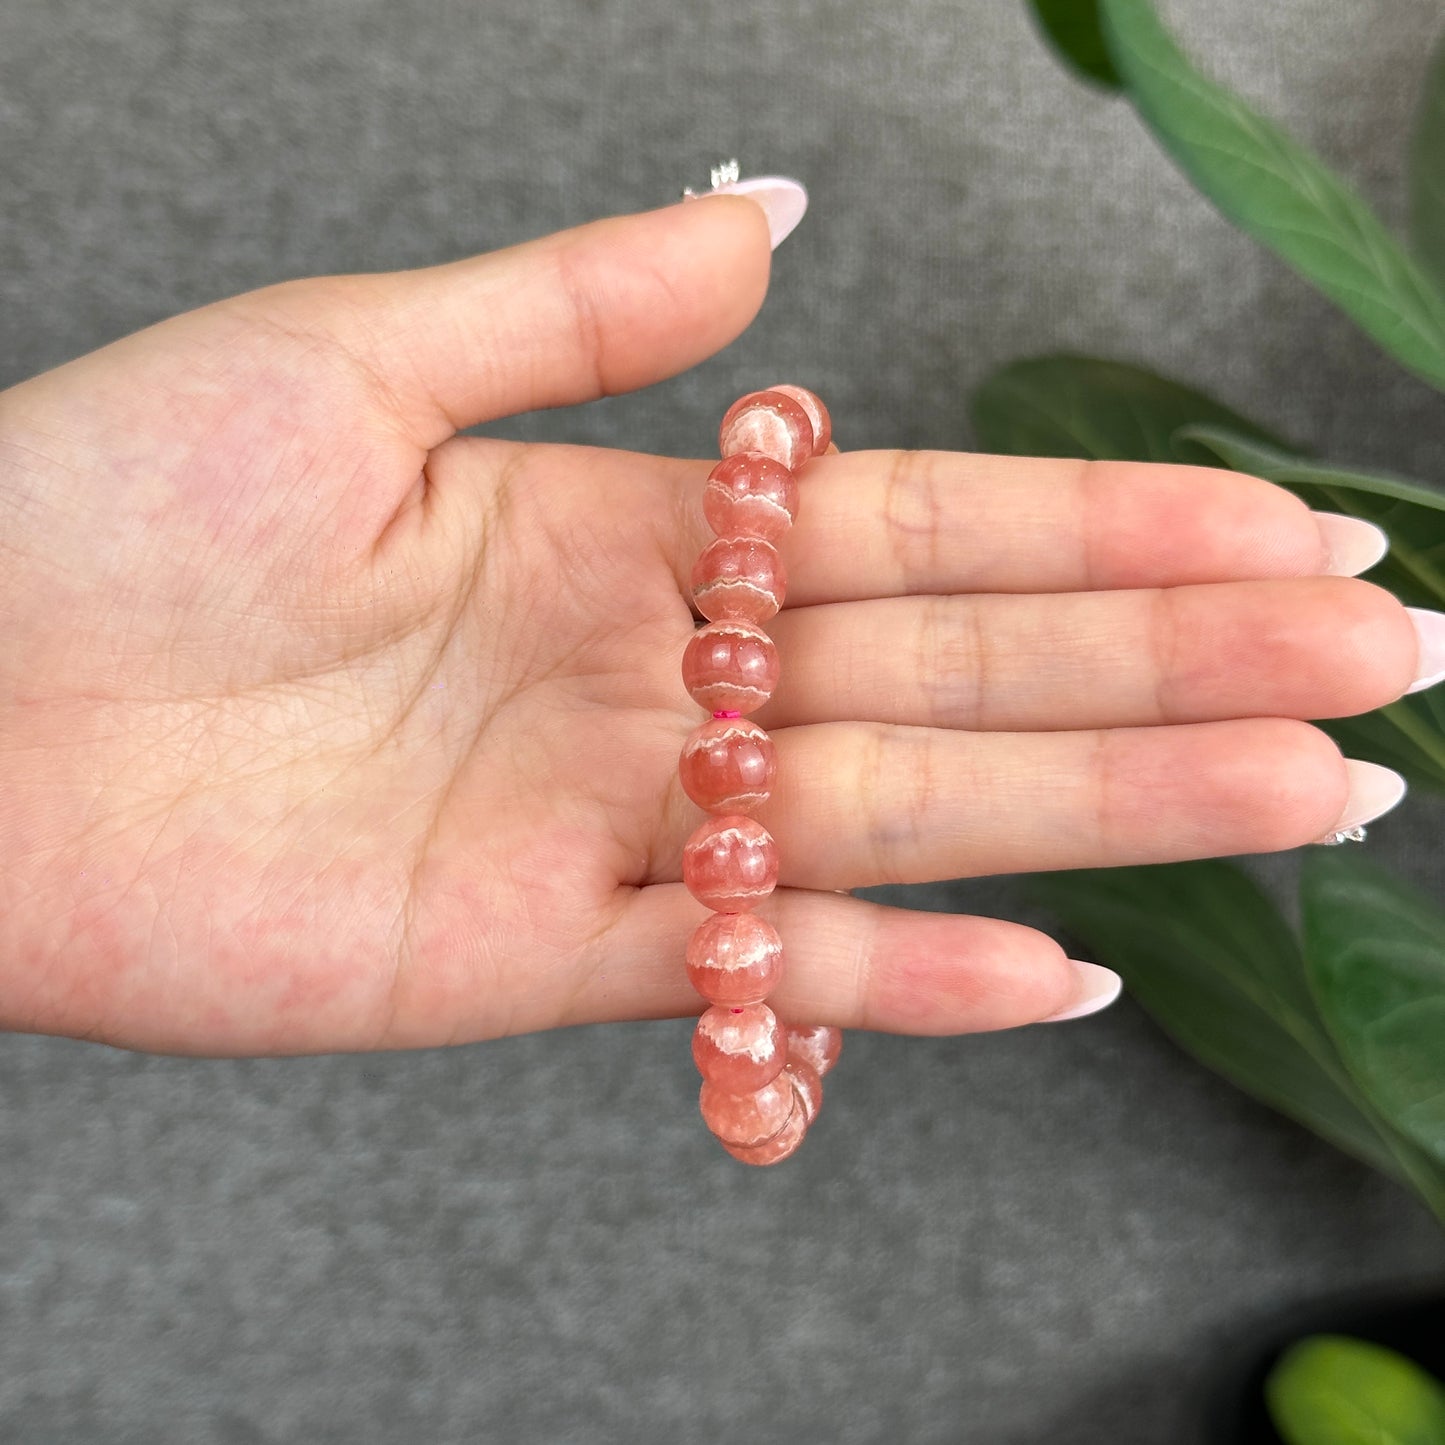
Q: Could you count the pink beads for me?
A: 13